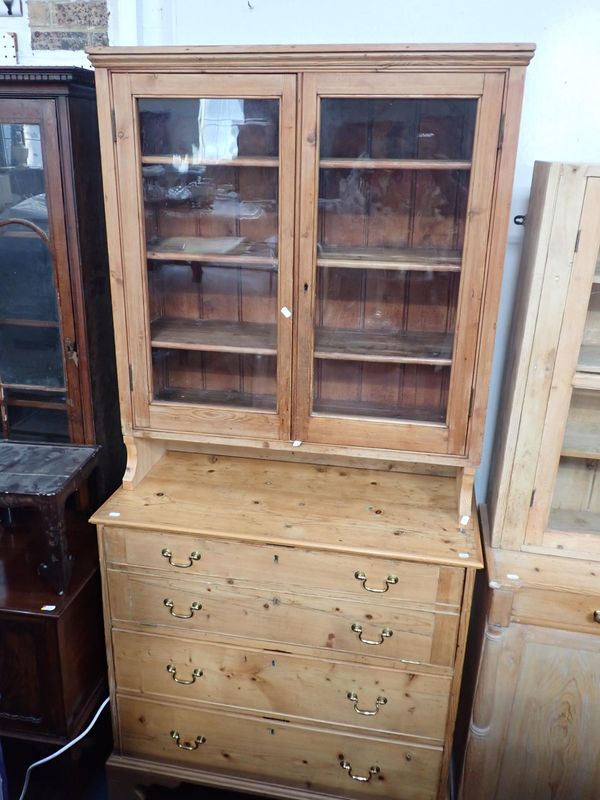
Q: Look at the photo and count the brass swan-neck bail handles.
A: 8